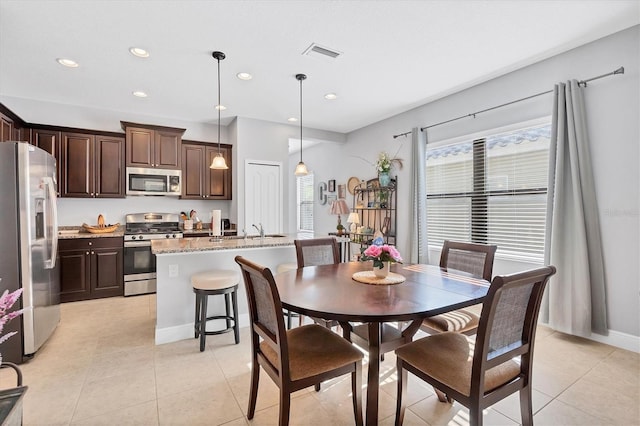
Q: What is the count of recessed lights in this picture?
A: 7